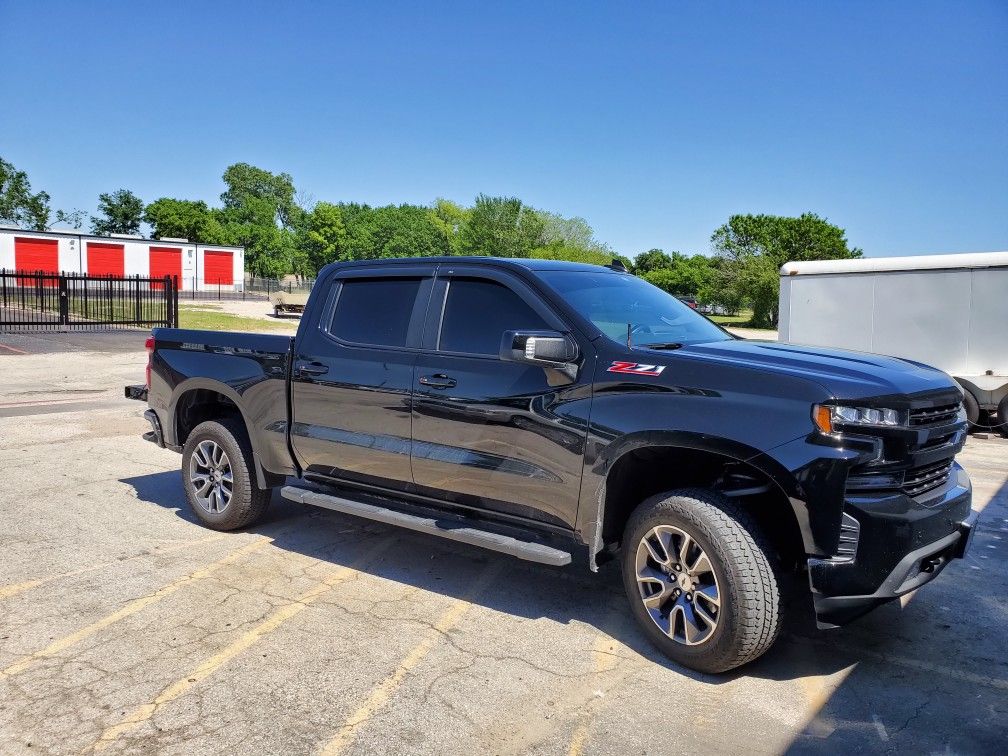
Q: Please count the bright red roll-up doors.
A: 4